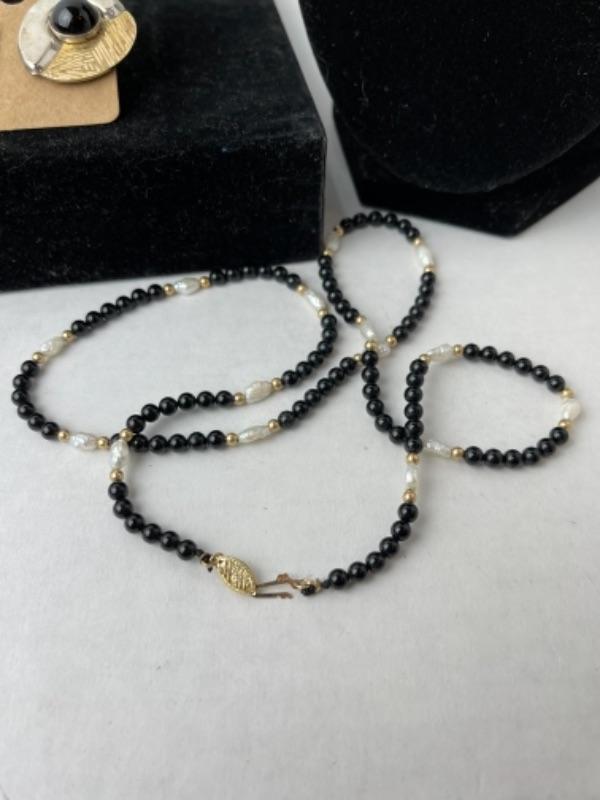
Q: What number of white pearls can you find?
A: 15